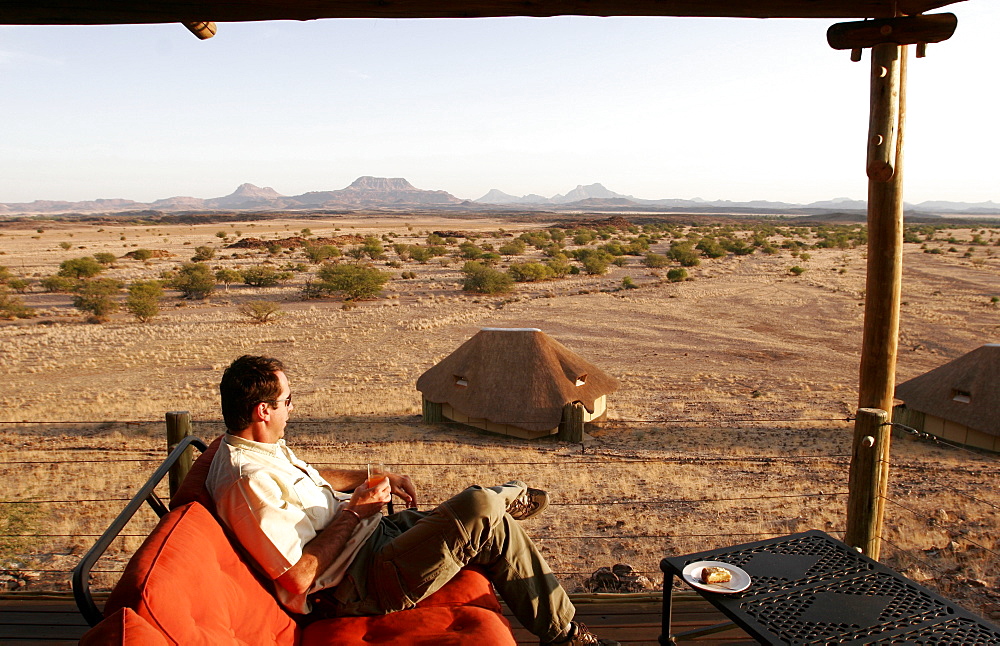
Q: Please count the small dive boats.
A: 0